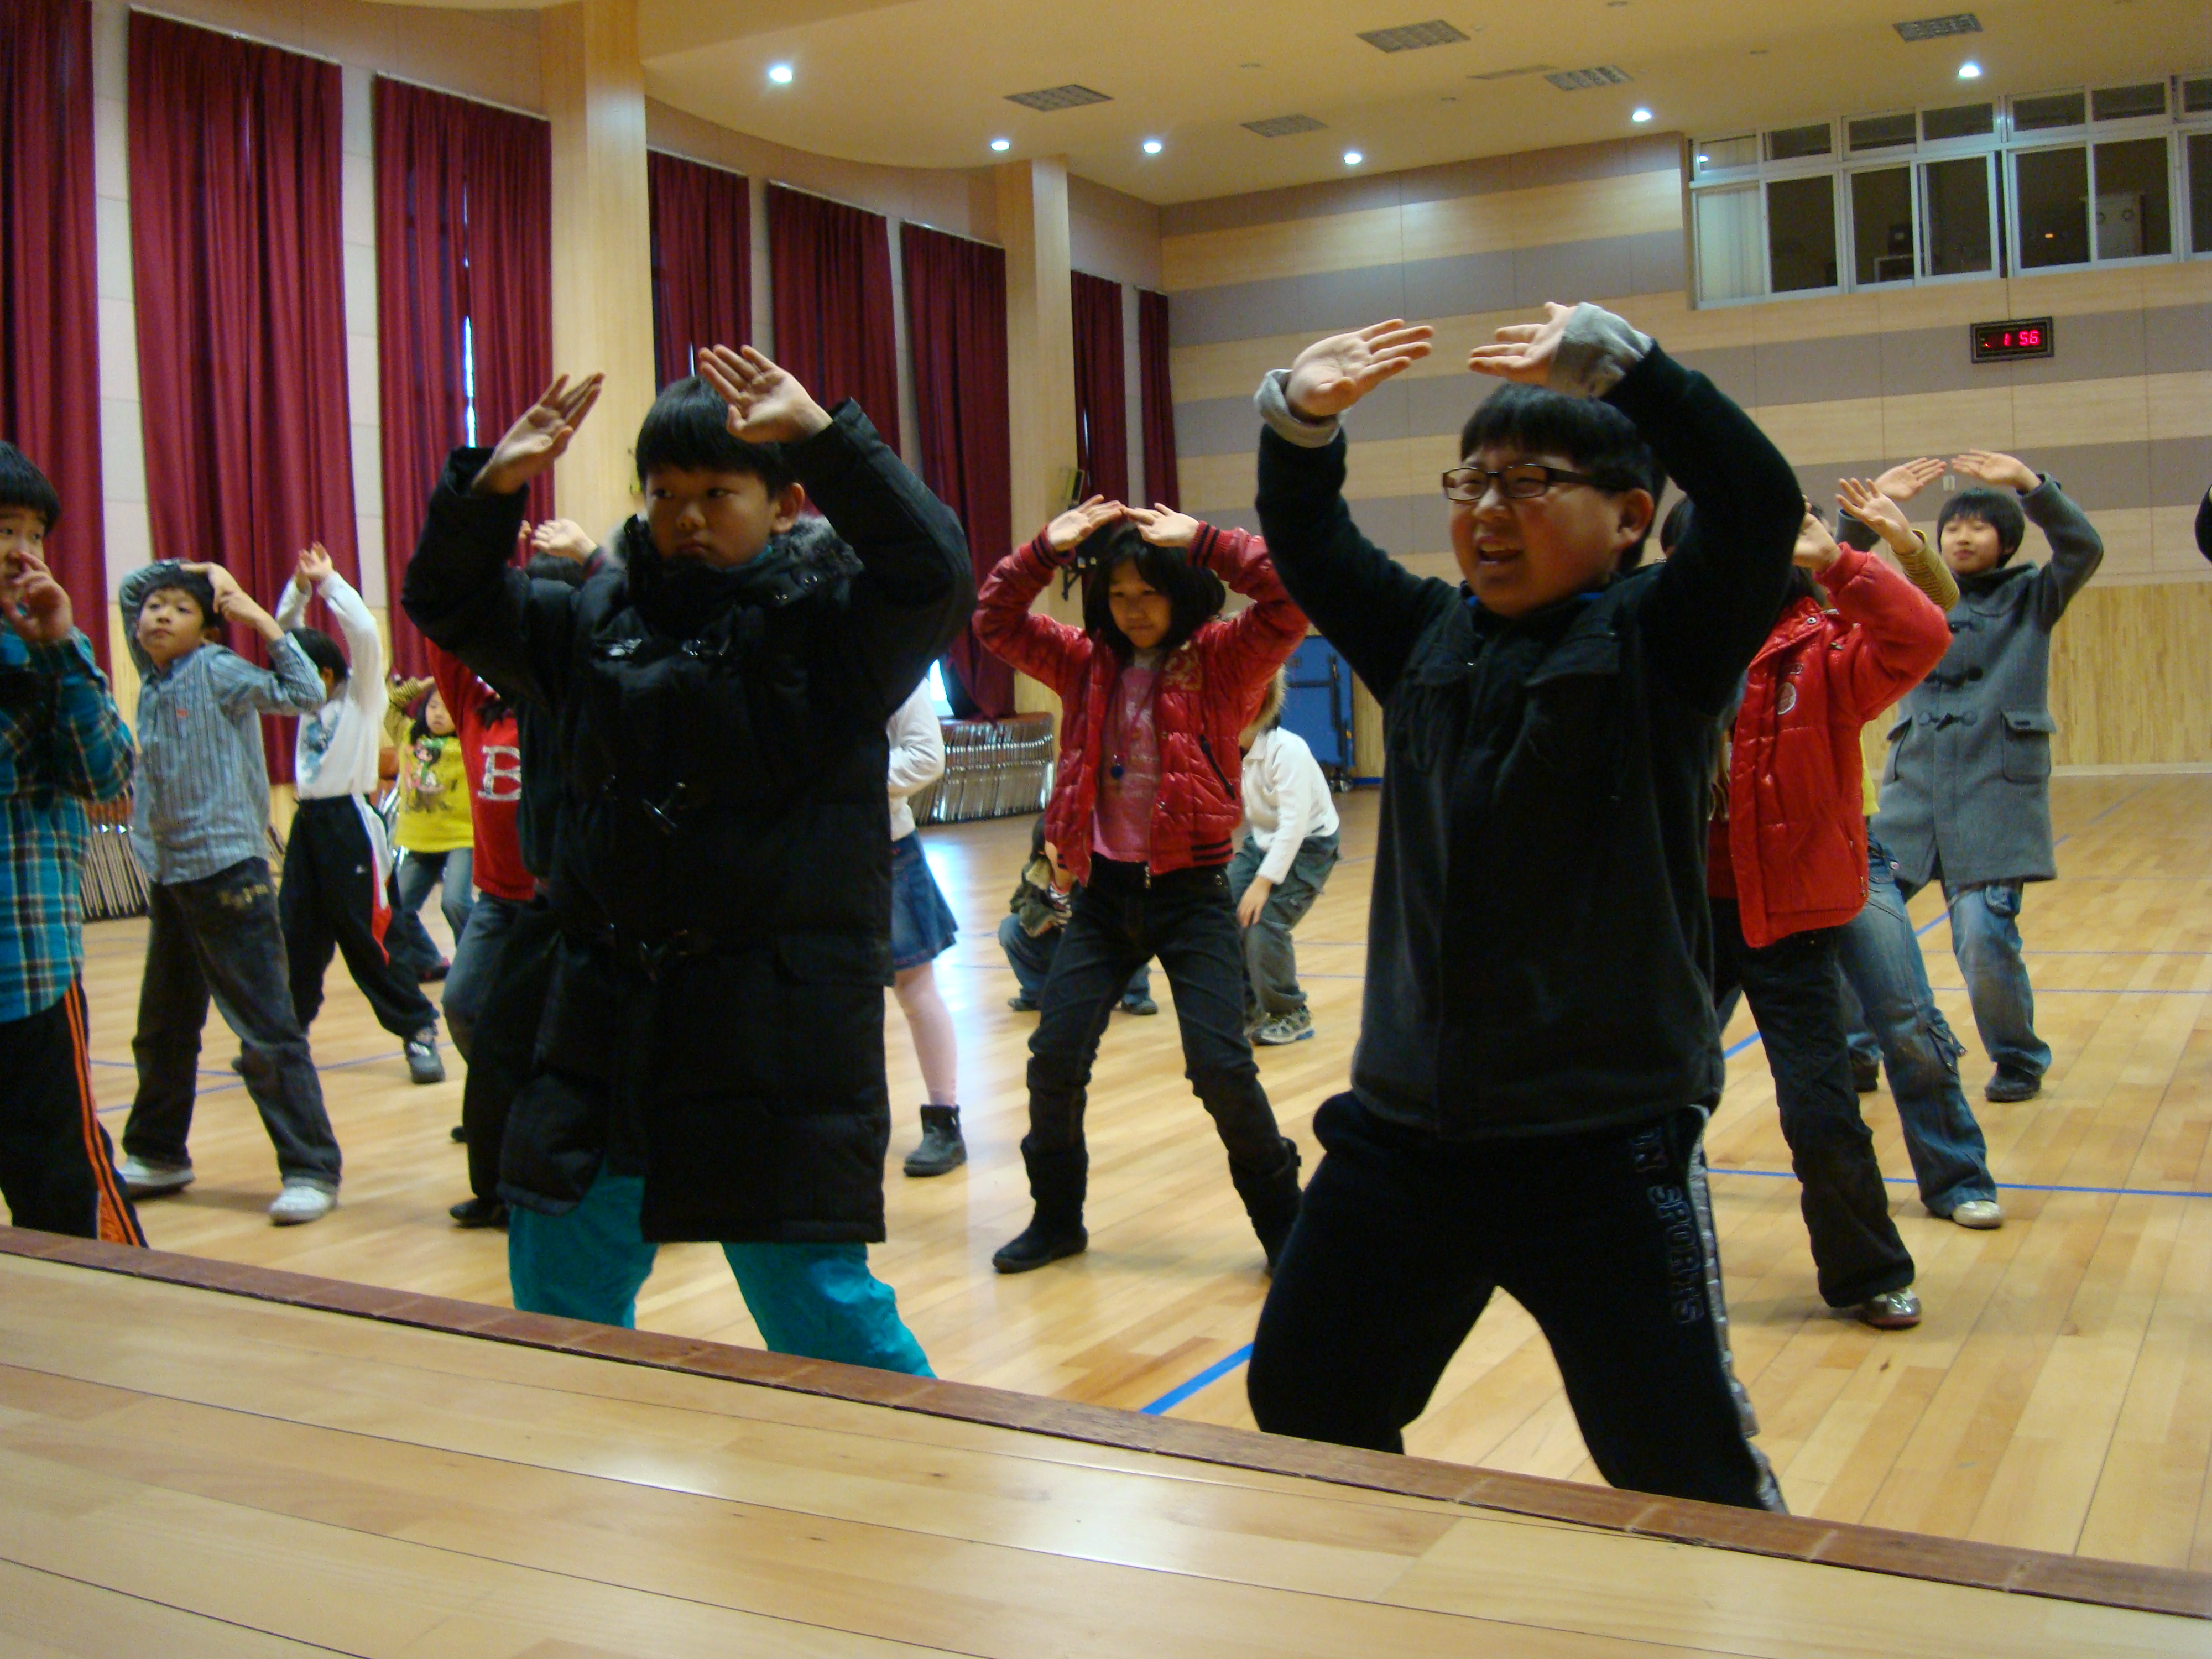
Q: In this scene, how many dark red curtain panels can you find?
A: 8